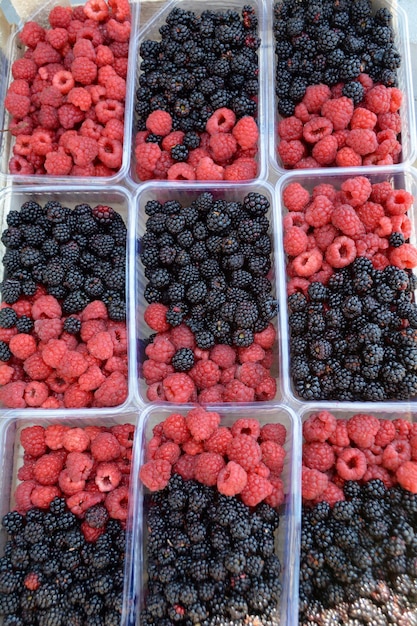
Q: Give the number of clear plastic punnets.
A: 9